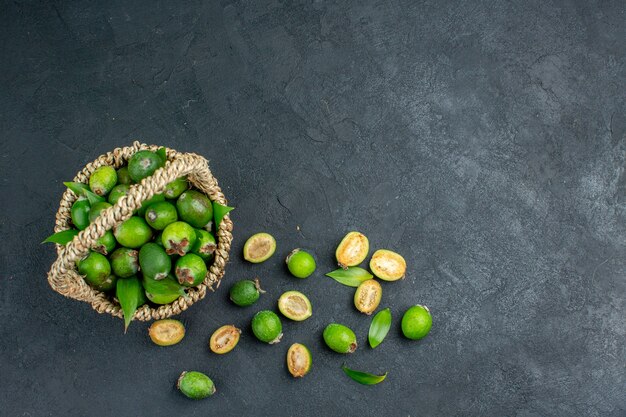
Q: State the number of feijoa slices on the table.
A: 8